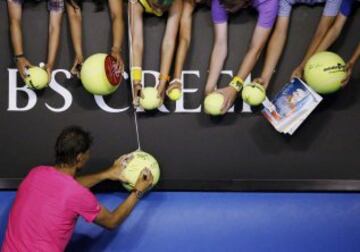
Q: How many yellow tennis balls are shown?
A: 8